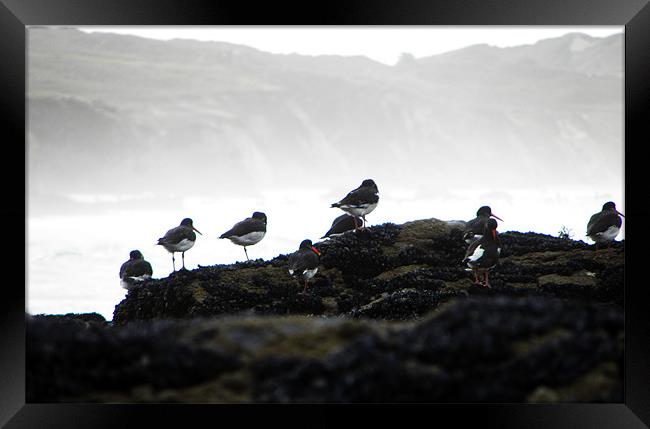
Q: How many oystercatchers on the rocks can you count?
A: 9